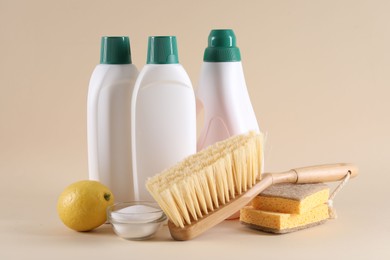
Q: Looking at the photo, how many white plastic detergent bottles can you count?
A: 3